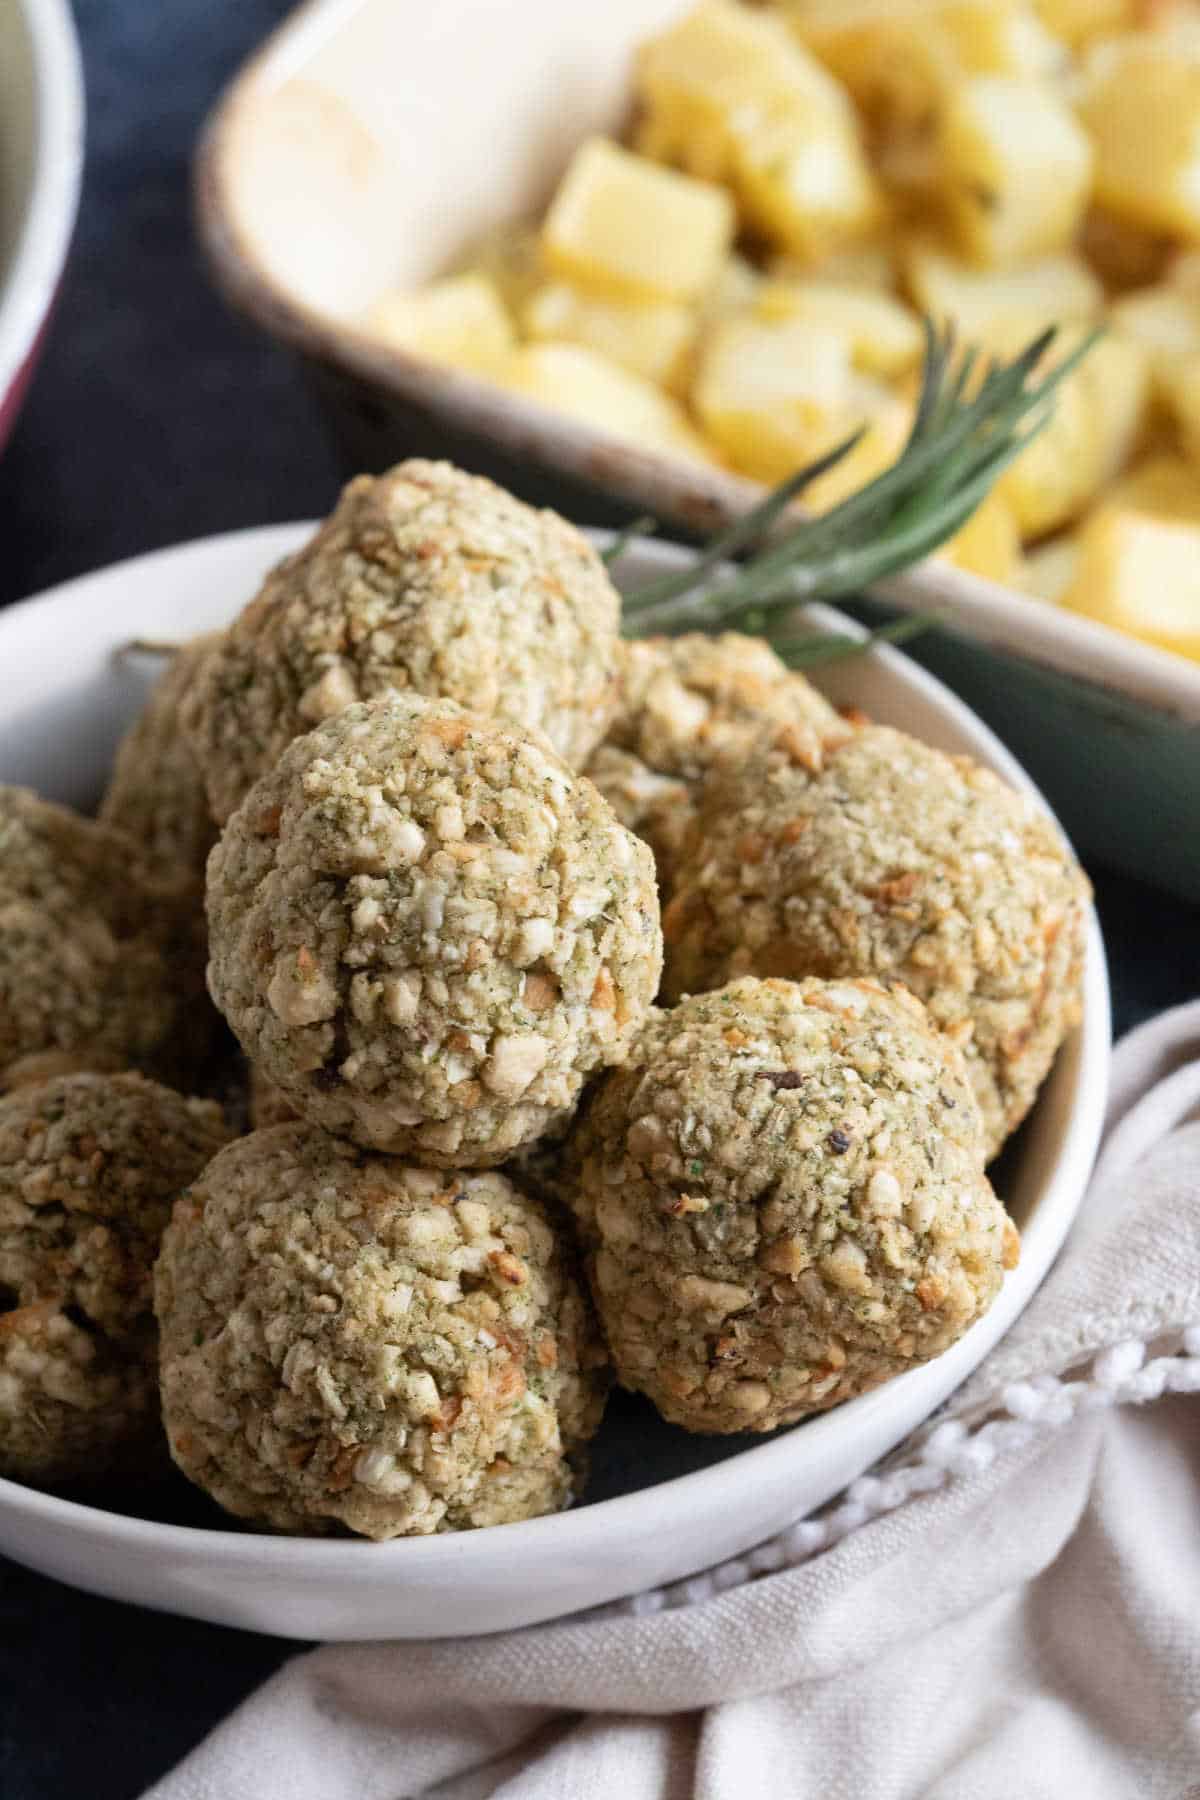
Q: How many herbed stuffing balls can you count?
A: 9